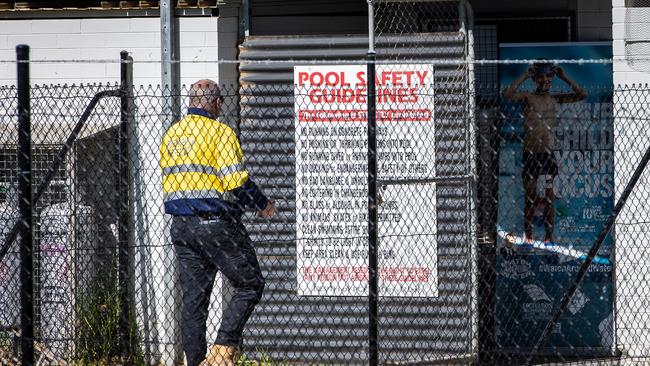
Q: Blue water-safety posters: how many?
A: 1